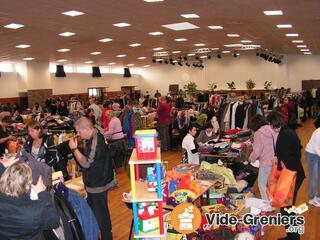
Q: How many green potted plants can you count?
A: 5